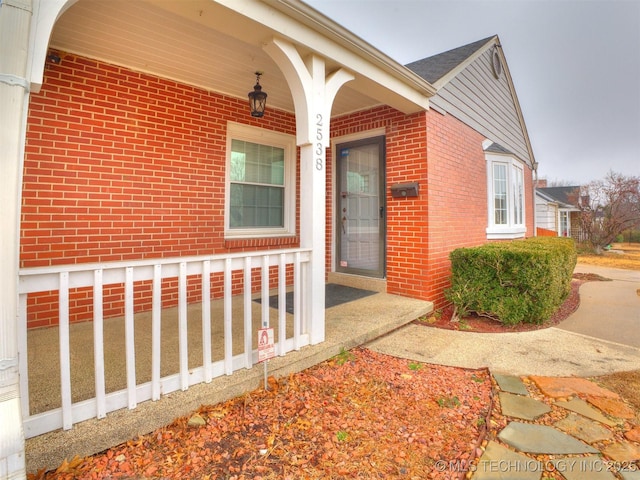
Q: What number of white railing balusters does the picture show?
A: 11